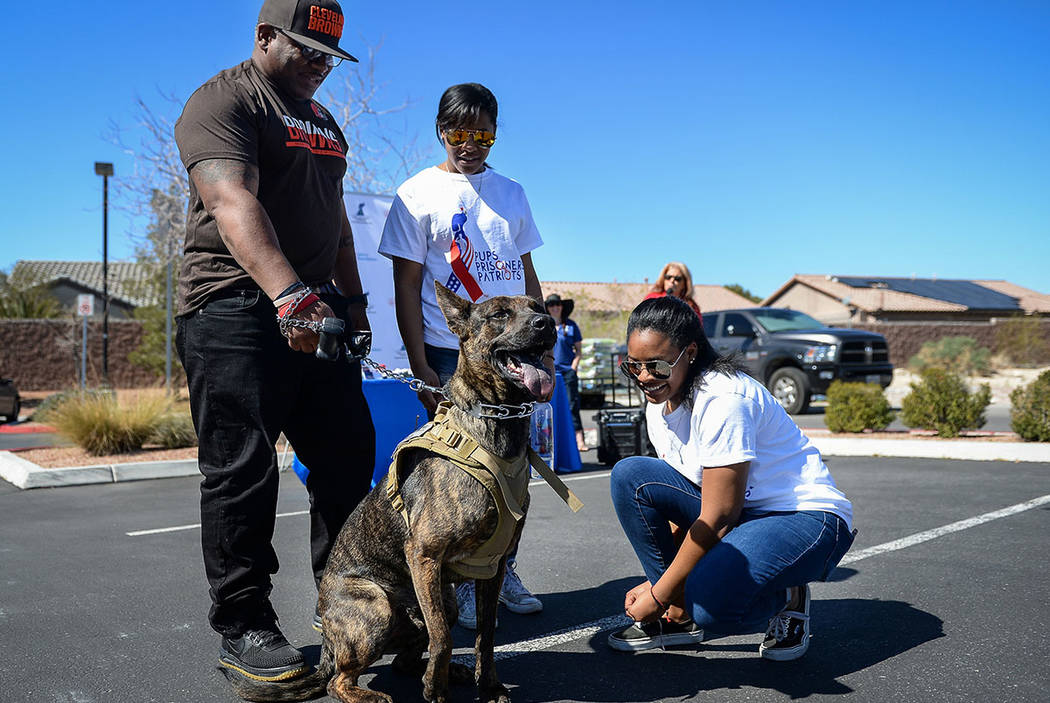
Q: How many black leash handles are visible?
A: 1